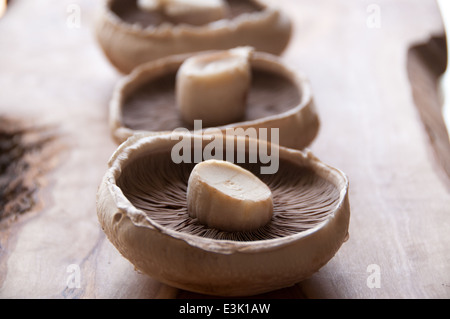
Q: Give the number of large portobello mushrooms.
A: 3